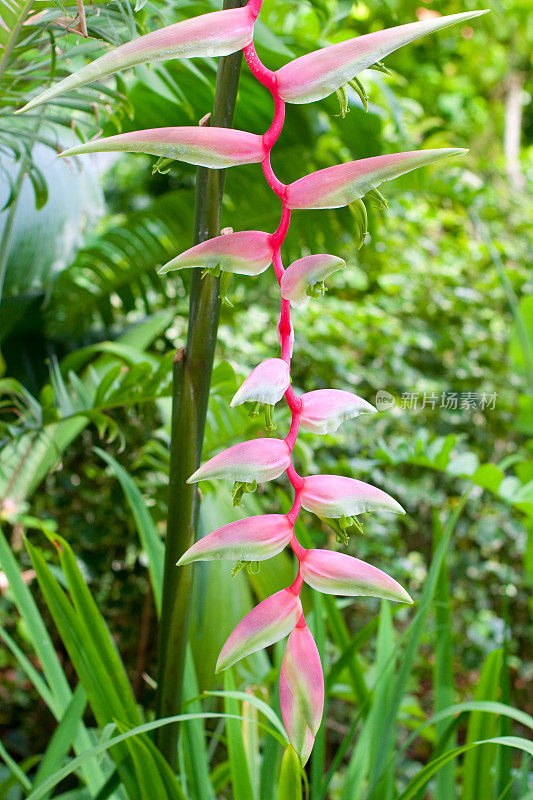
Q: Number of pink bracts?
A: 14